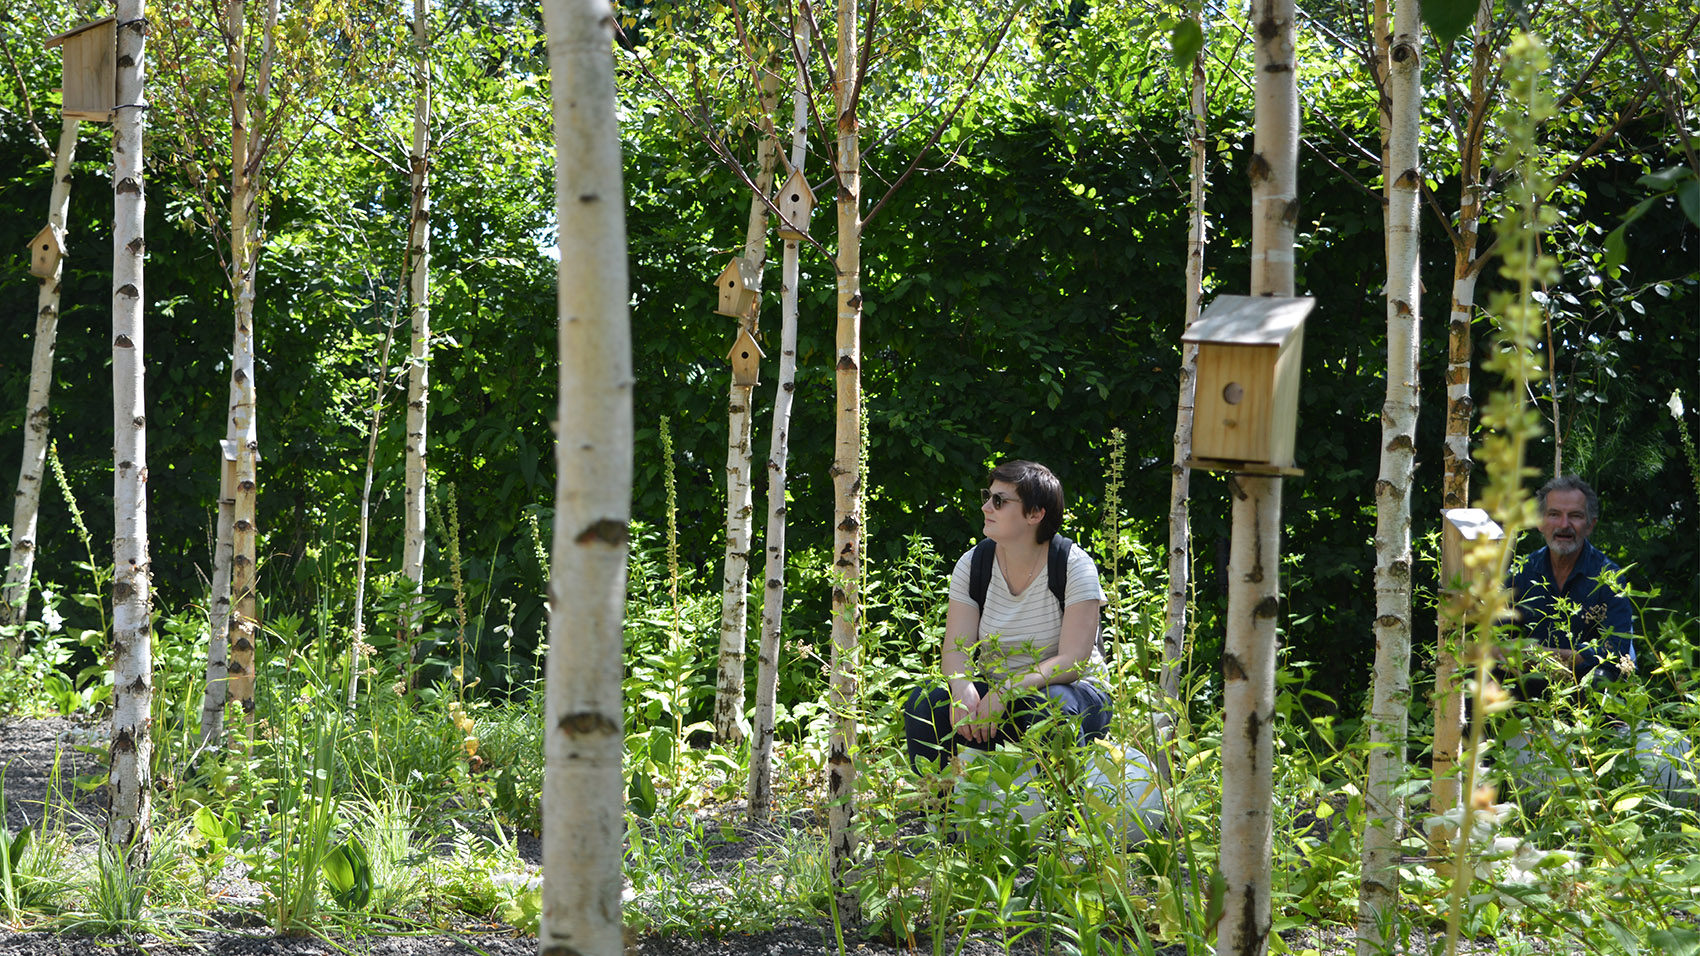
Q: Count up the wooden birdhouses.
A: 8